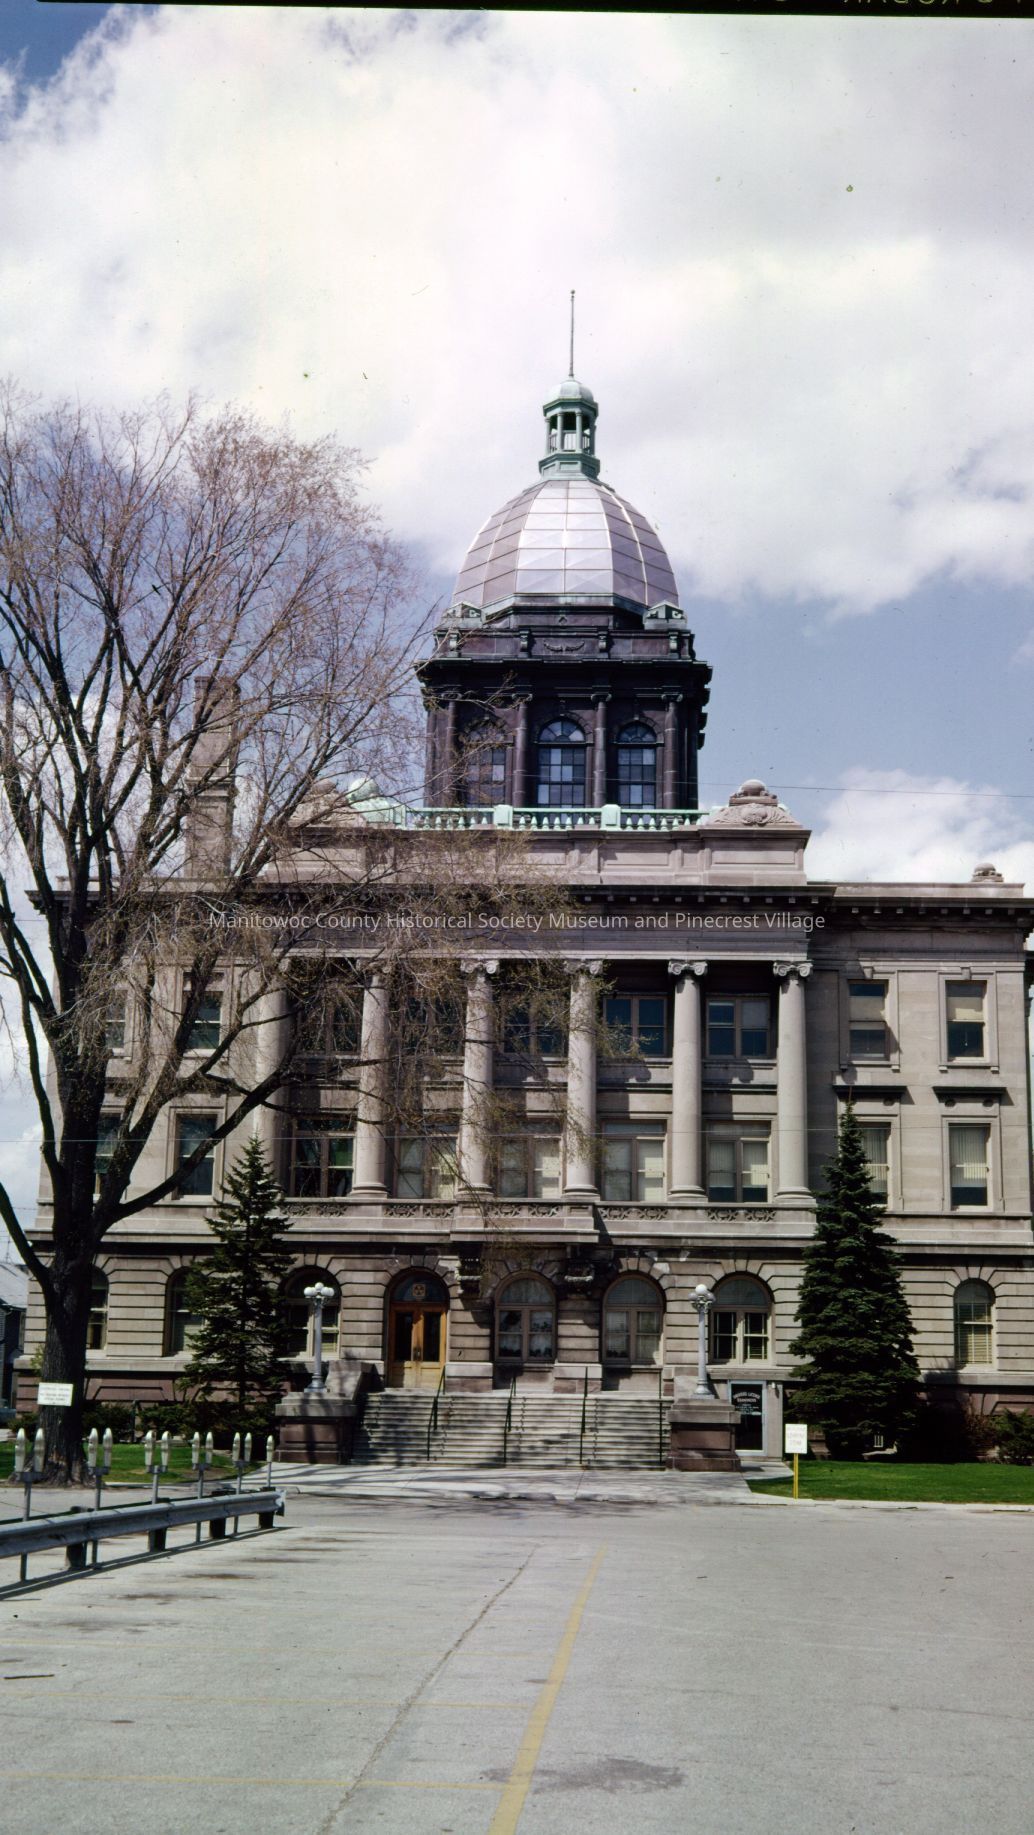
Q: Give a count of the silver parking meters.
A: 11